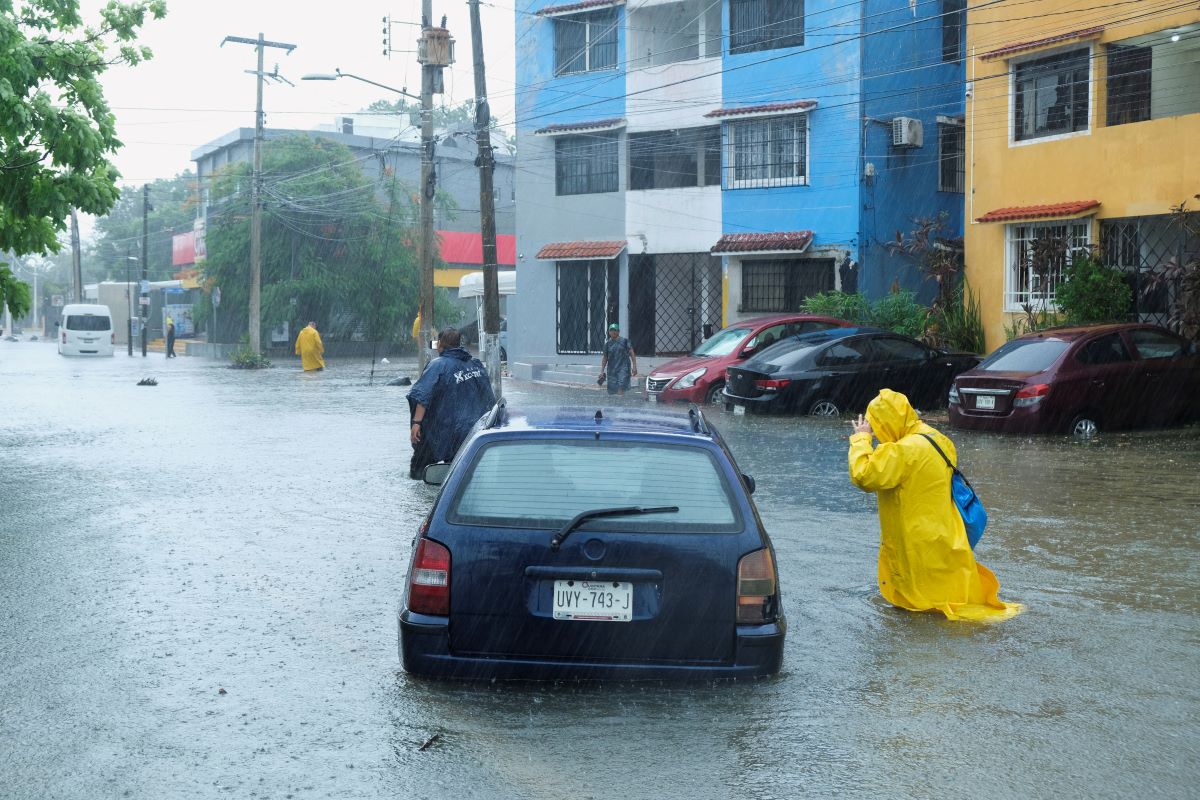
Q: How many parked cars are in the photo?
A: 3